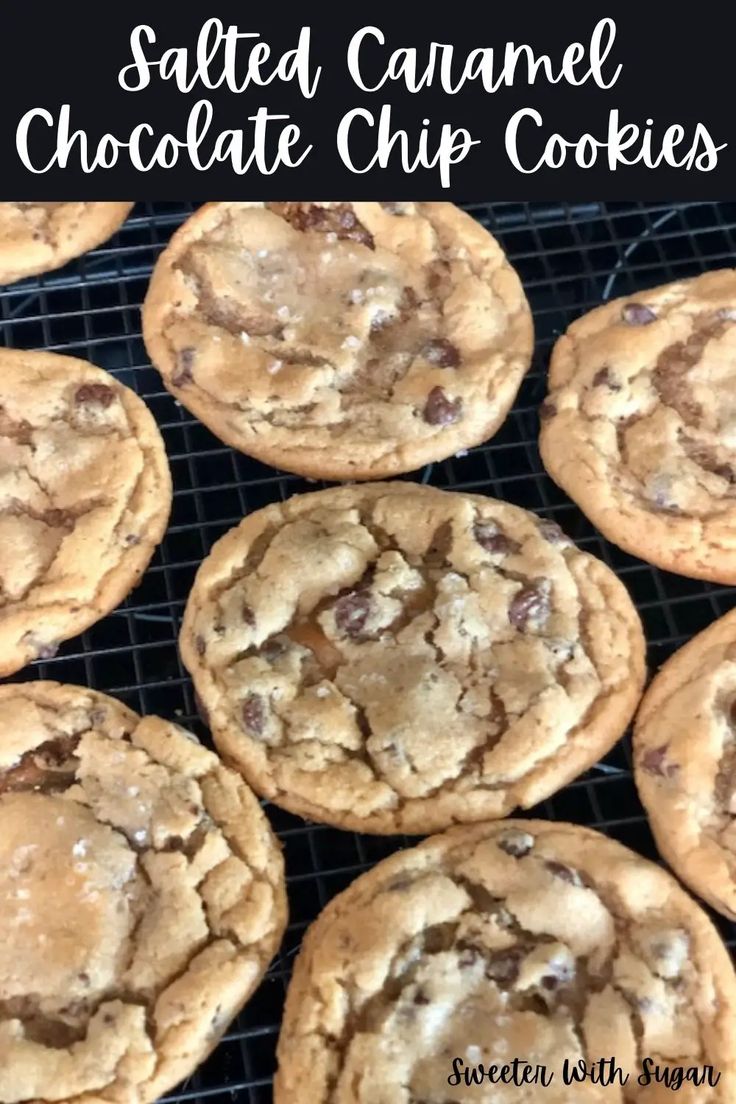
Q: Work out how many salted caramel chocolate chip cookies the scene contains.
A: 8